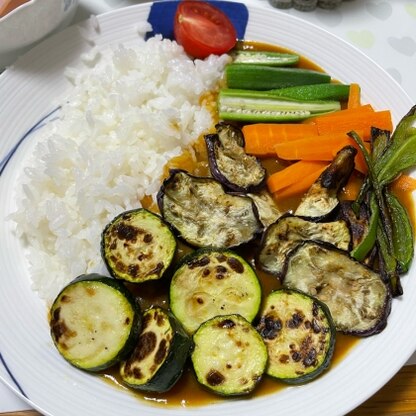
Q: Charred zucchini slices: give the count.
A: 6